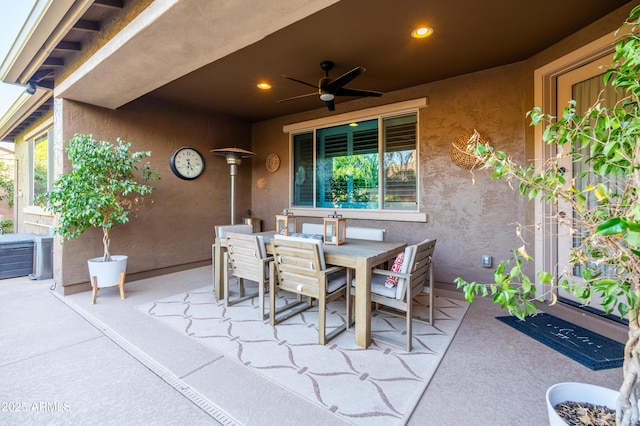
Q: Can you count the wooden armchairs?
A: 6